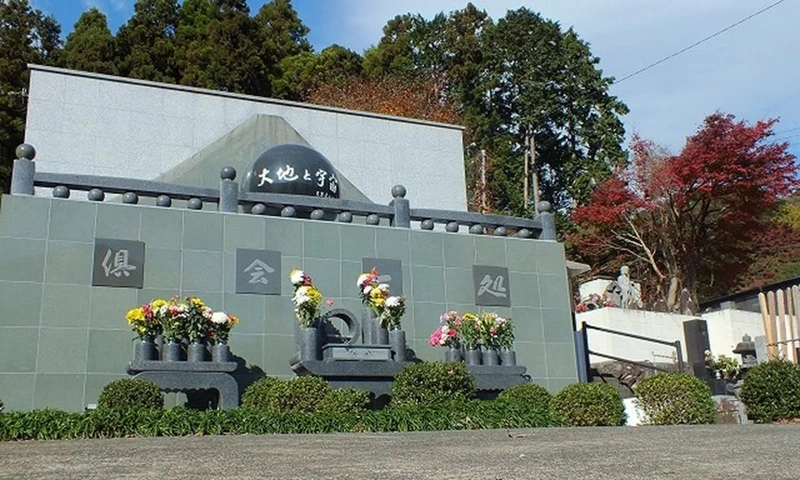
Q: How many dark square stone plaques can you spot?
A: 4